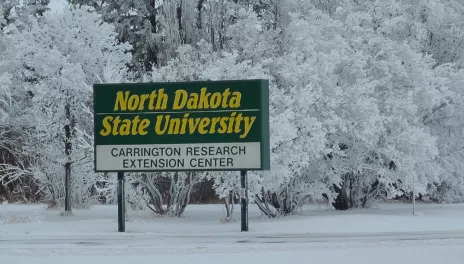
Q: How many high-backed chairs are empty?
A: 0